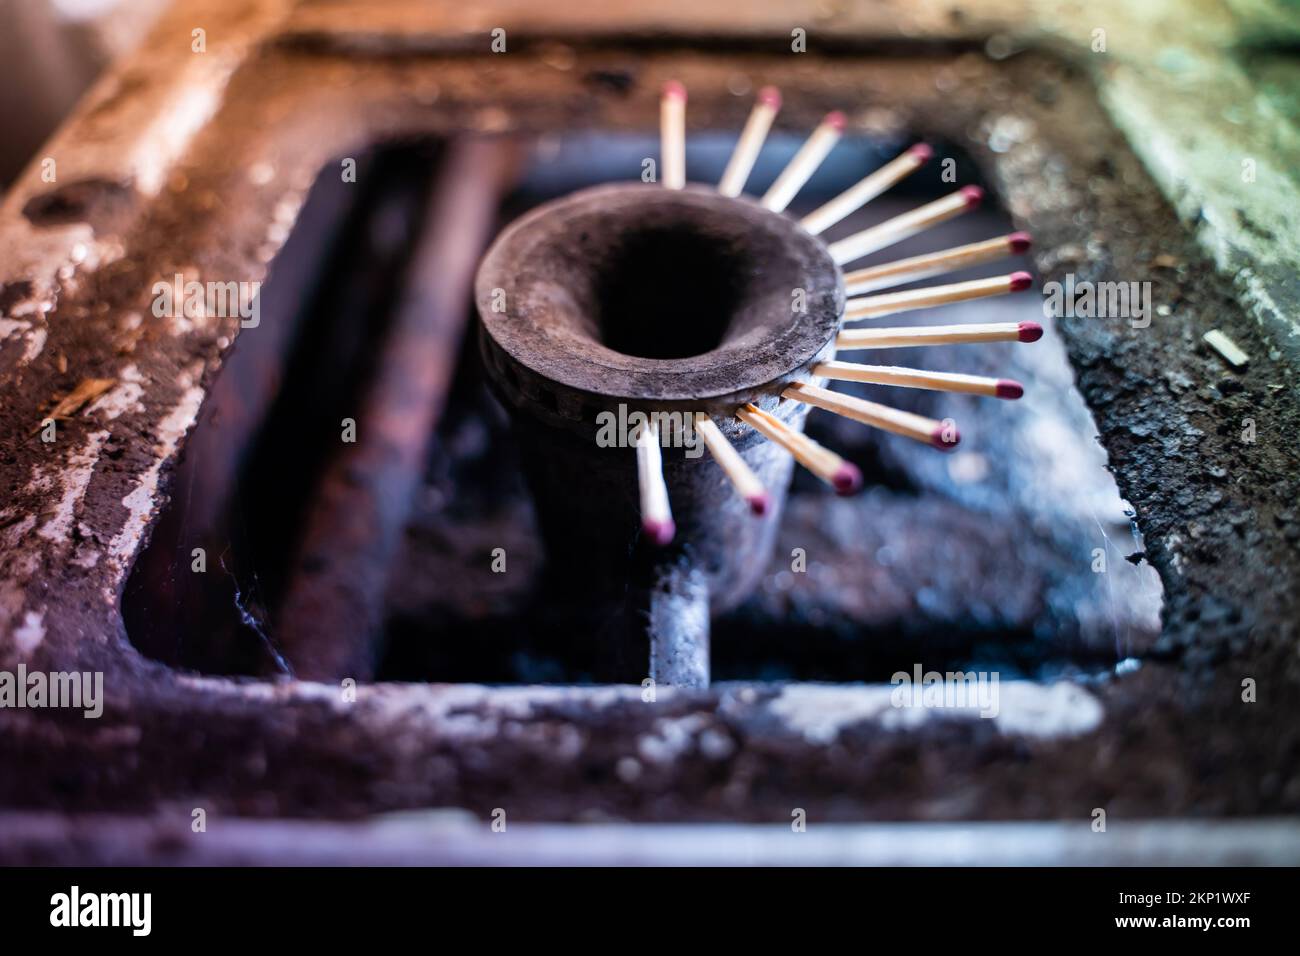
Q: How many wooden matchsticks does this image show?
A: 13